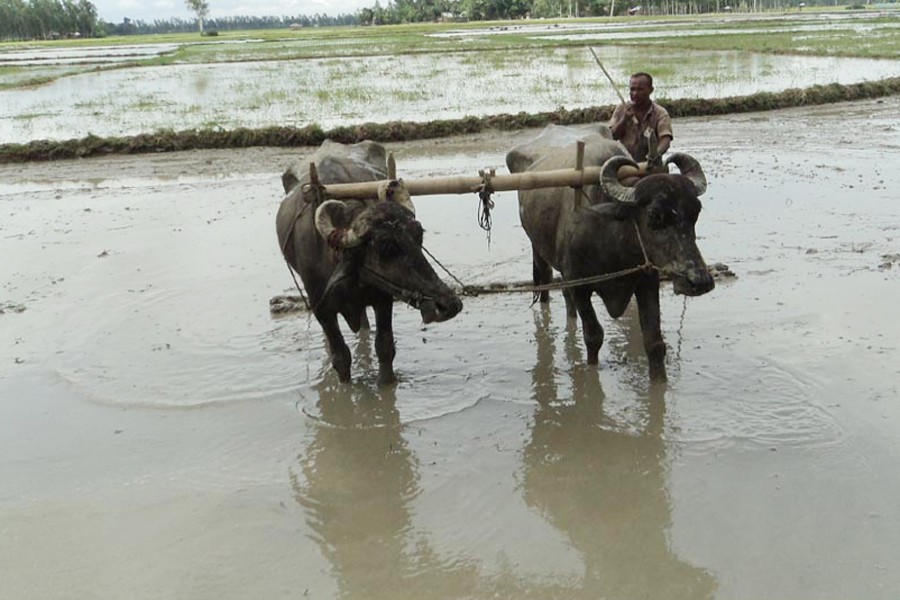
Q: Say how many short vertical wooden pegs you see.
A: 4